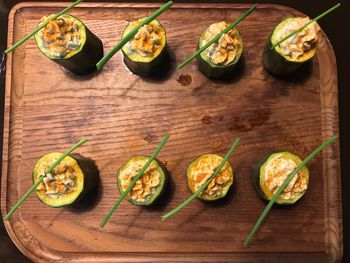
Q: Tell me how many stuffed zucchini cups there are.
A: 8